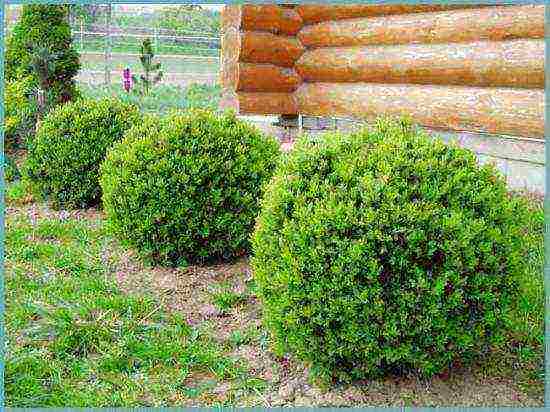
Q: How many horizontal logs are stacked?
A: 4